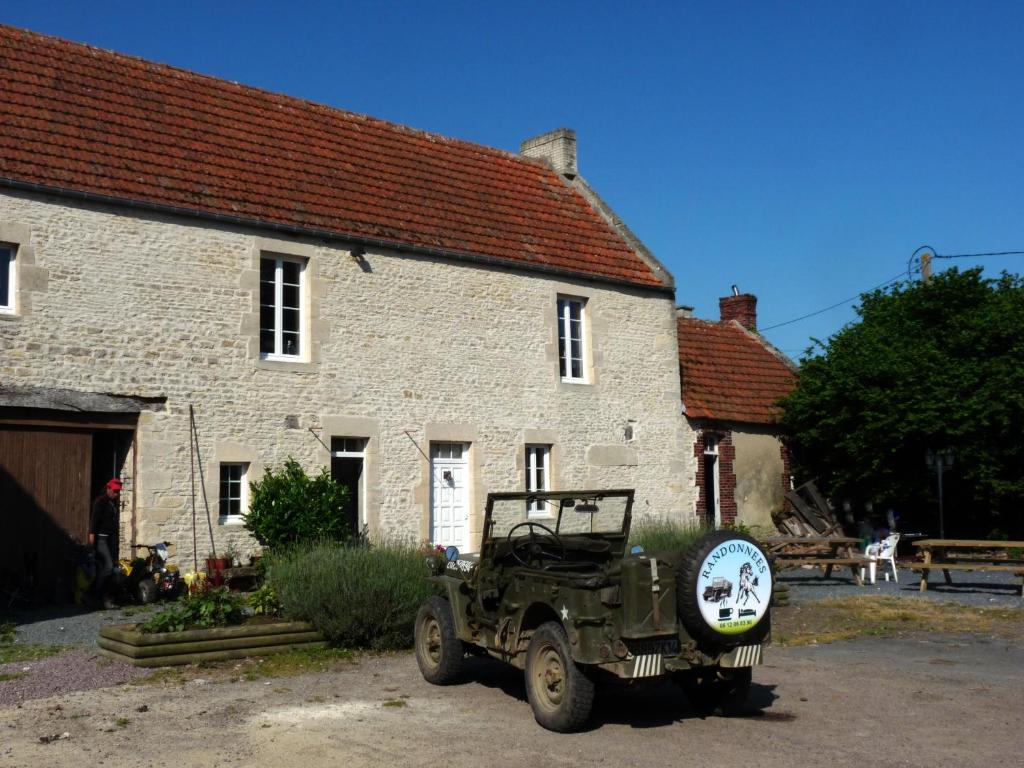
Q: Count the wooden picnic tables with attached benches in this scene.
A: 2